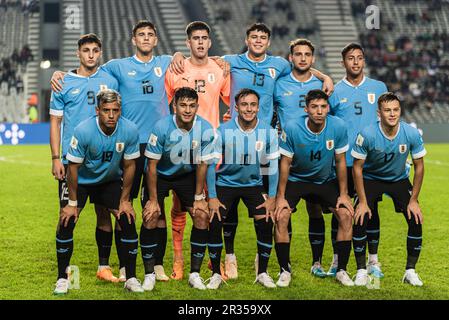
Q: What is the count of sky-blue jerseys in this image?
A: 10